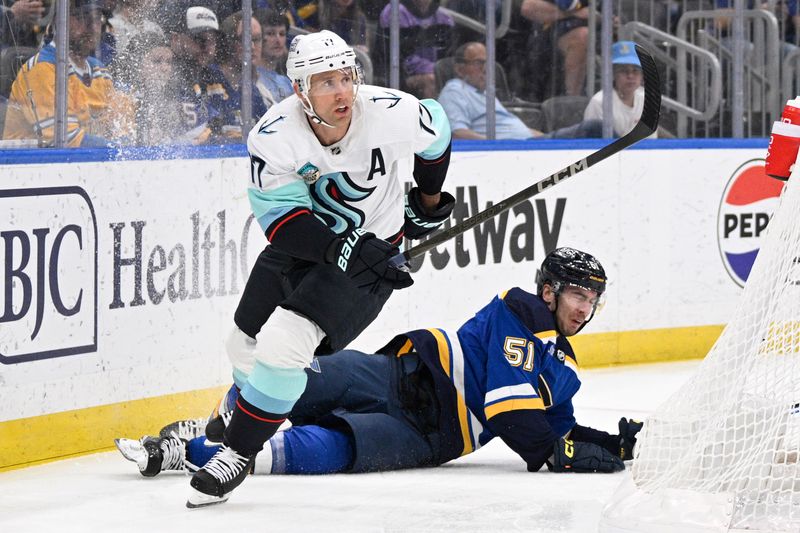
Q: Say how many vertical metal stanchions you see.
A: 6